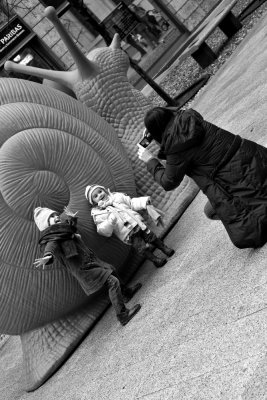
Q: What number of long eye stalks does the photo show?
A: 2